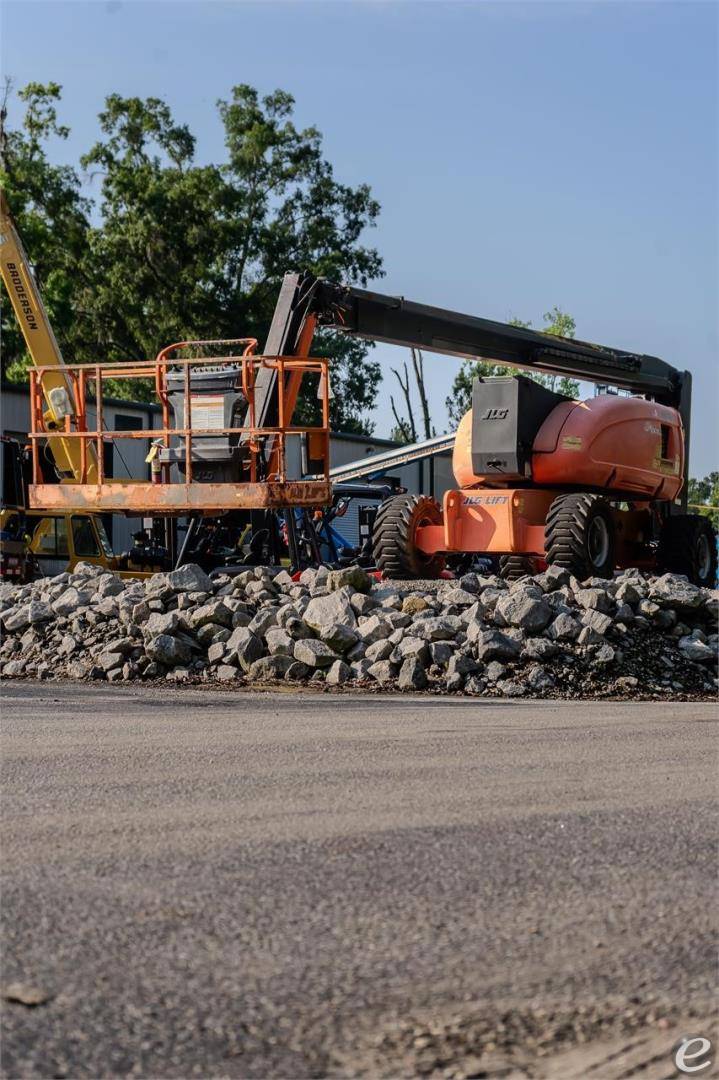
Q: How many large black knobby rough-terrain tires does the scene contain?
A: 4